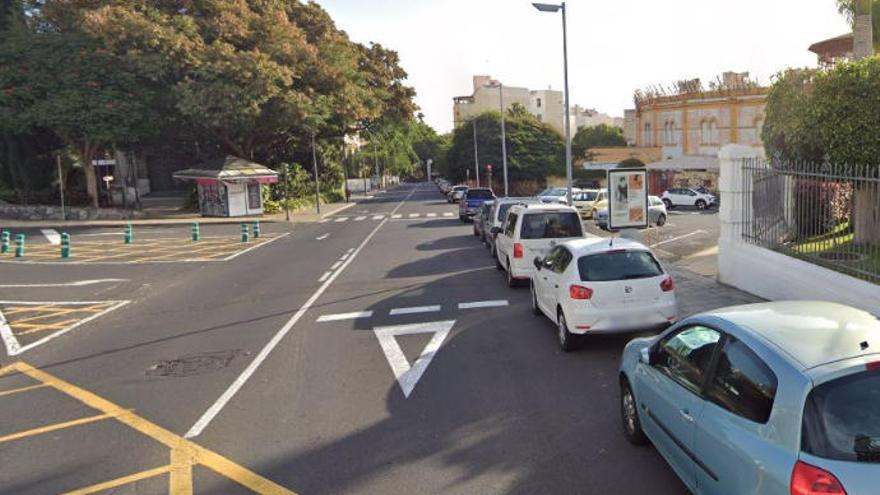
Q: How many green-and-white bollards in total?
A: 7